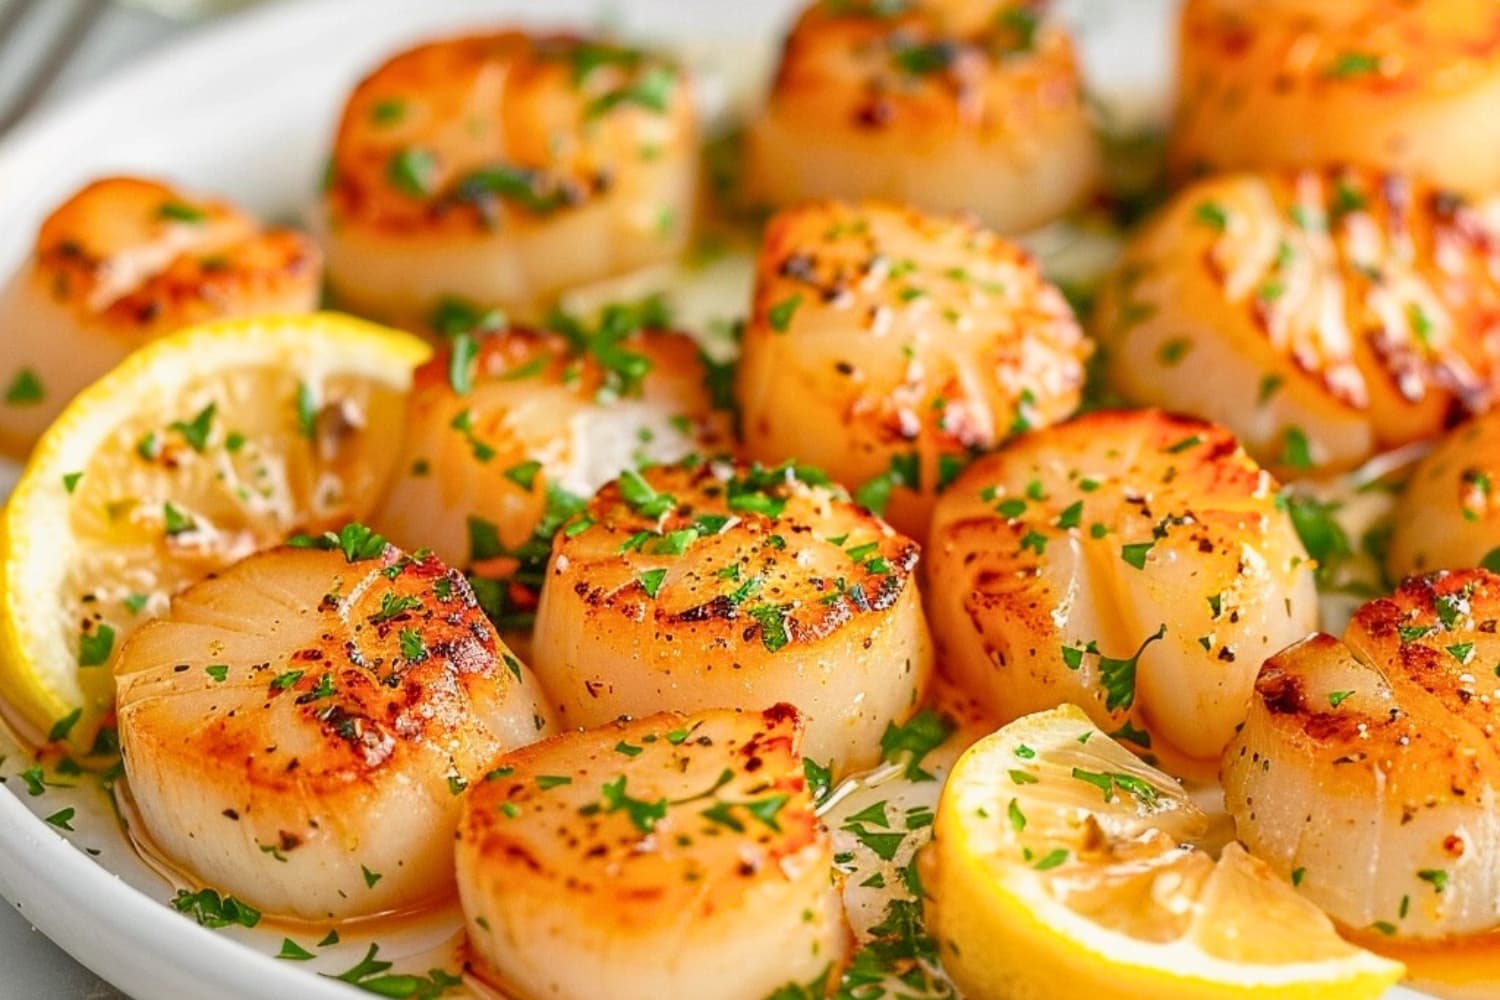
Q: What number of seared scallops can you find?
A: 13